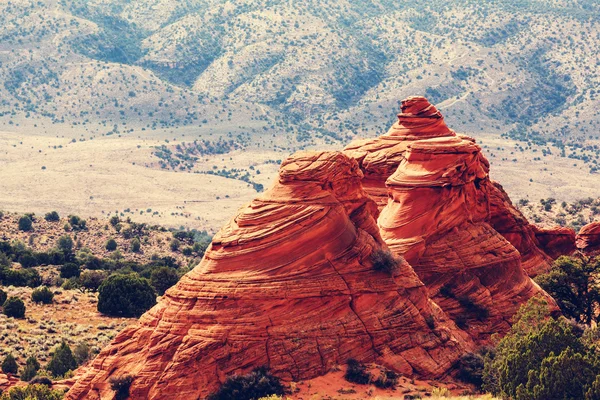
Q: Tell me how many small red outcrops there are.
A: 2